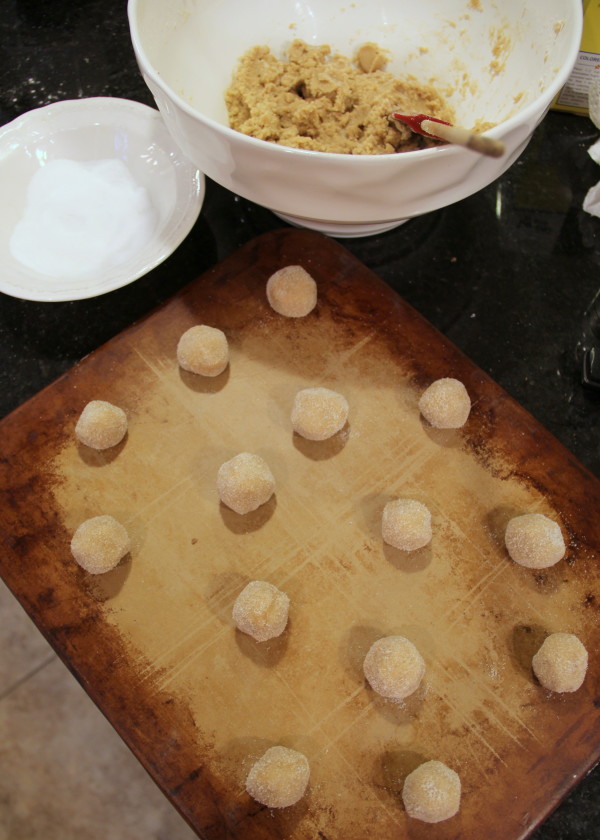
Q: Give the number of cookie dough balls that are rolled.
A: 14